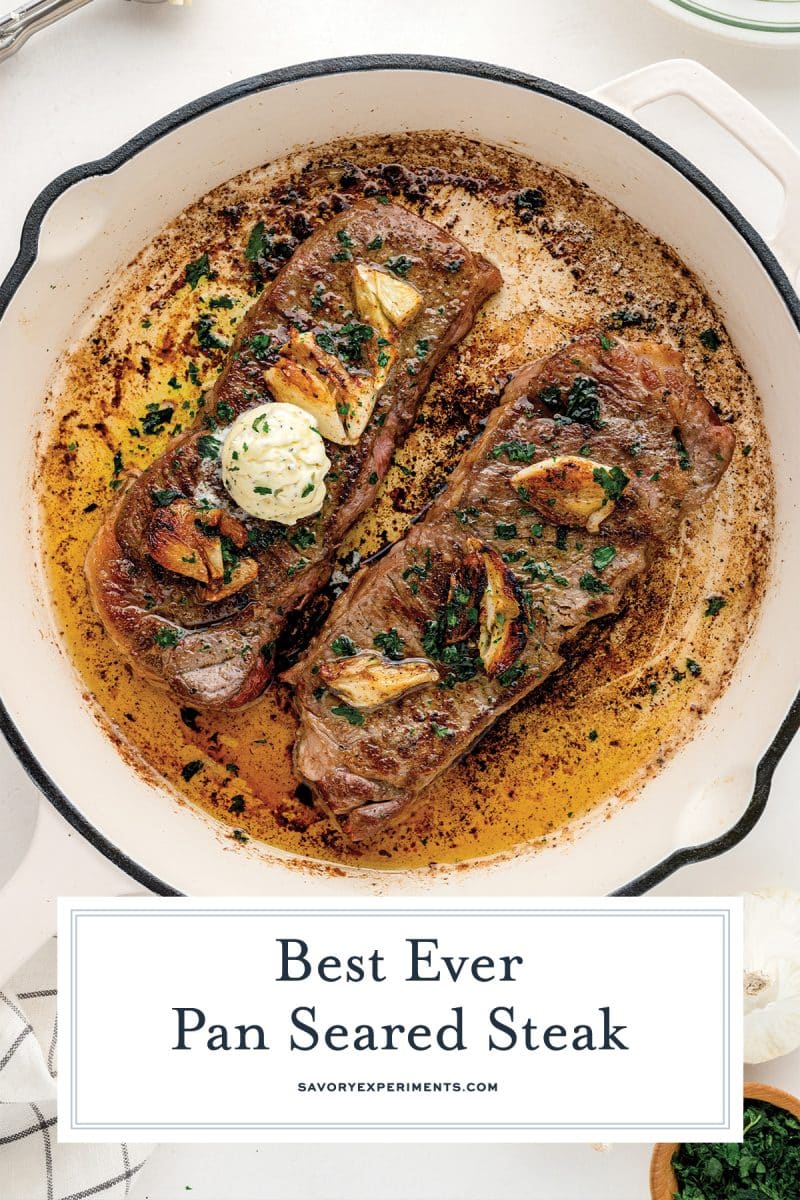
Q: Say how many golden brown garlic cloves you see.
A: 6